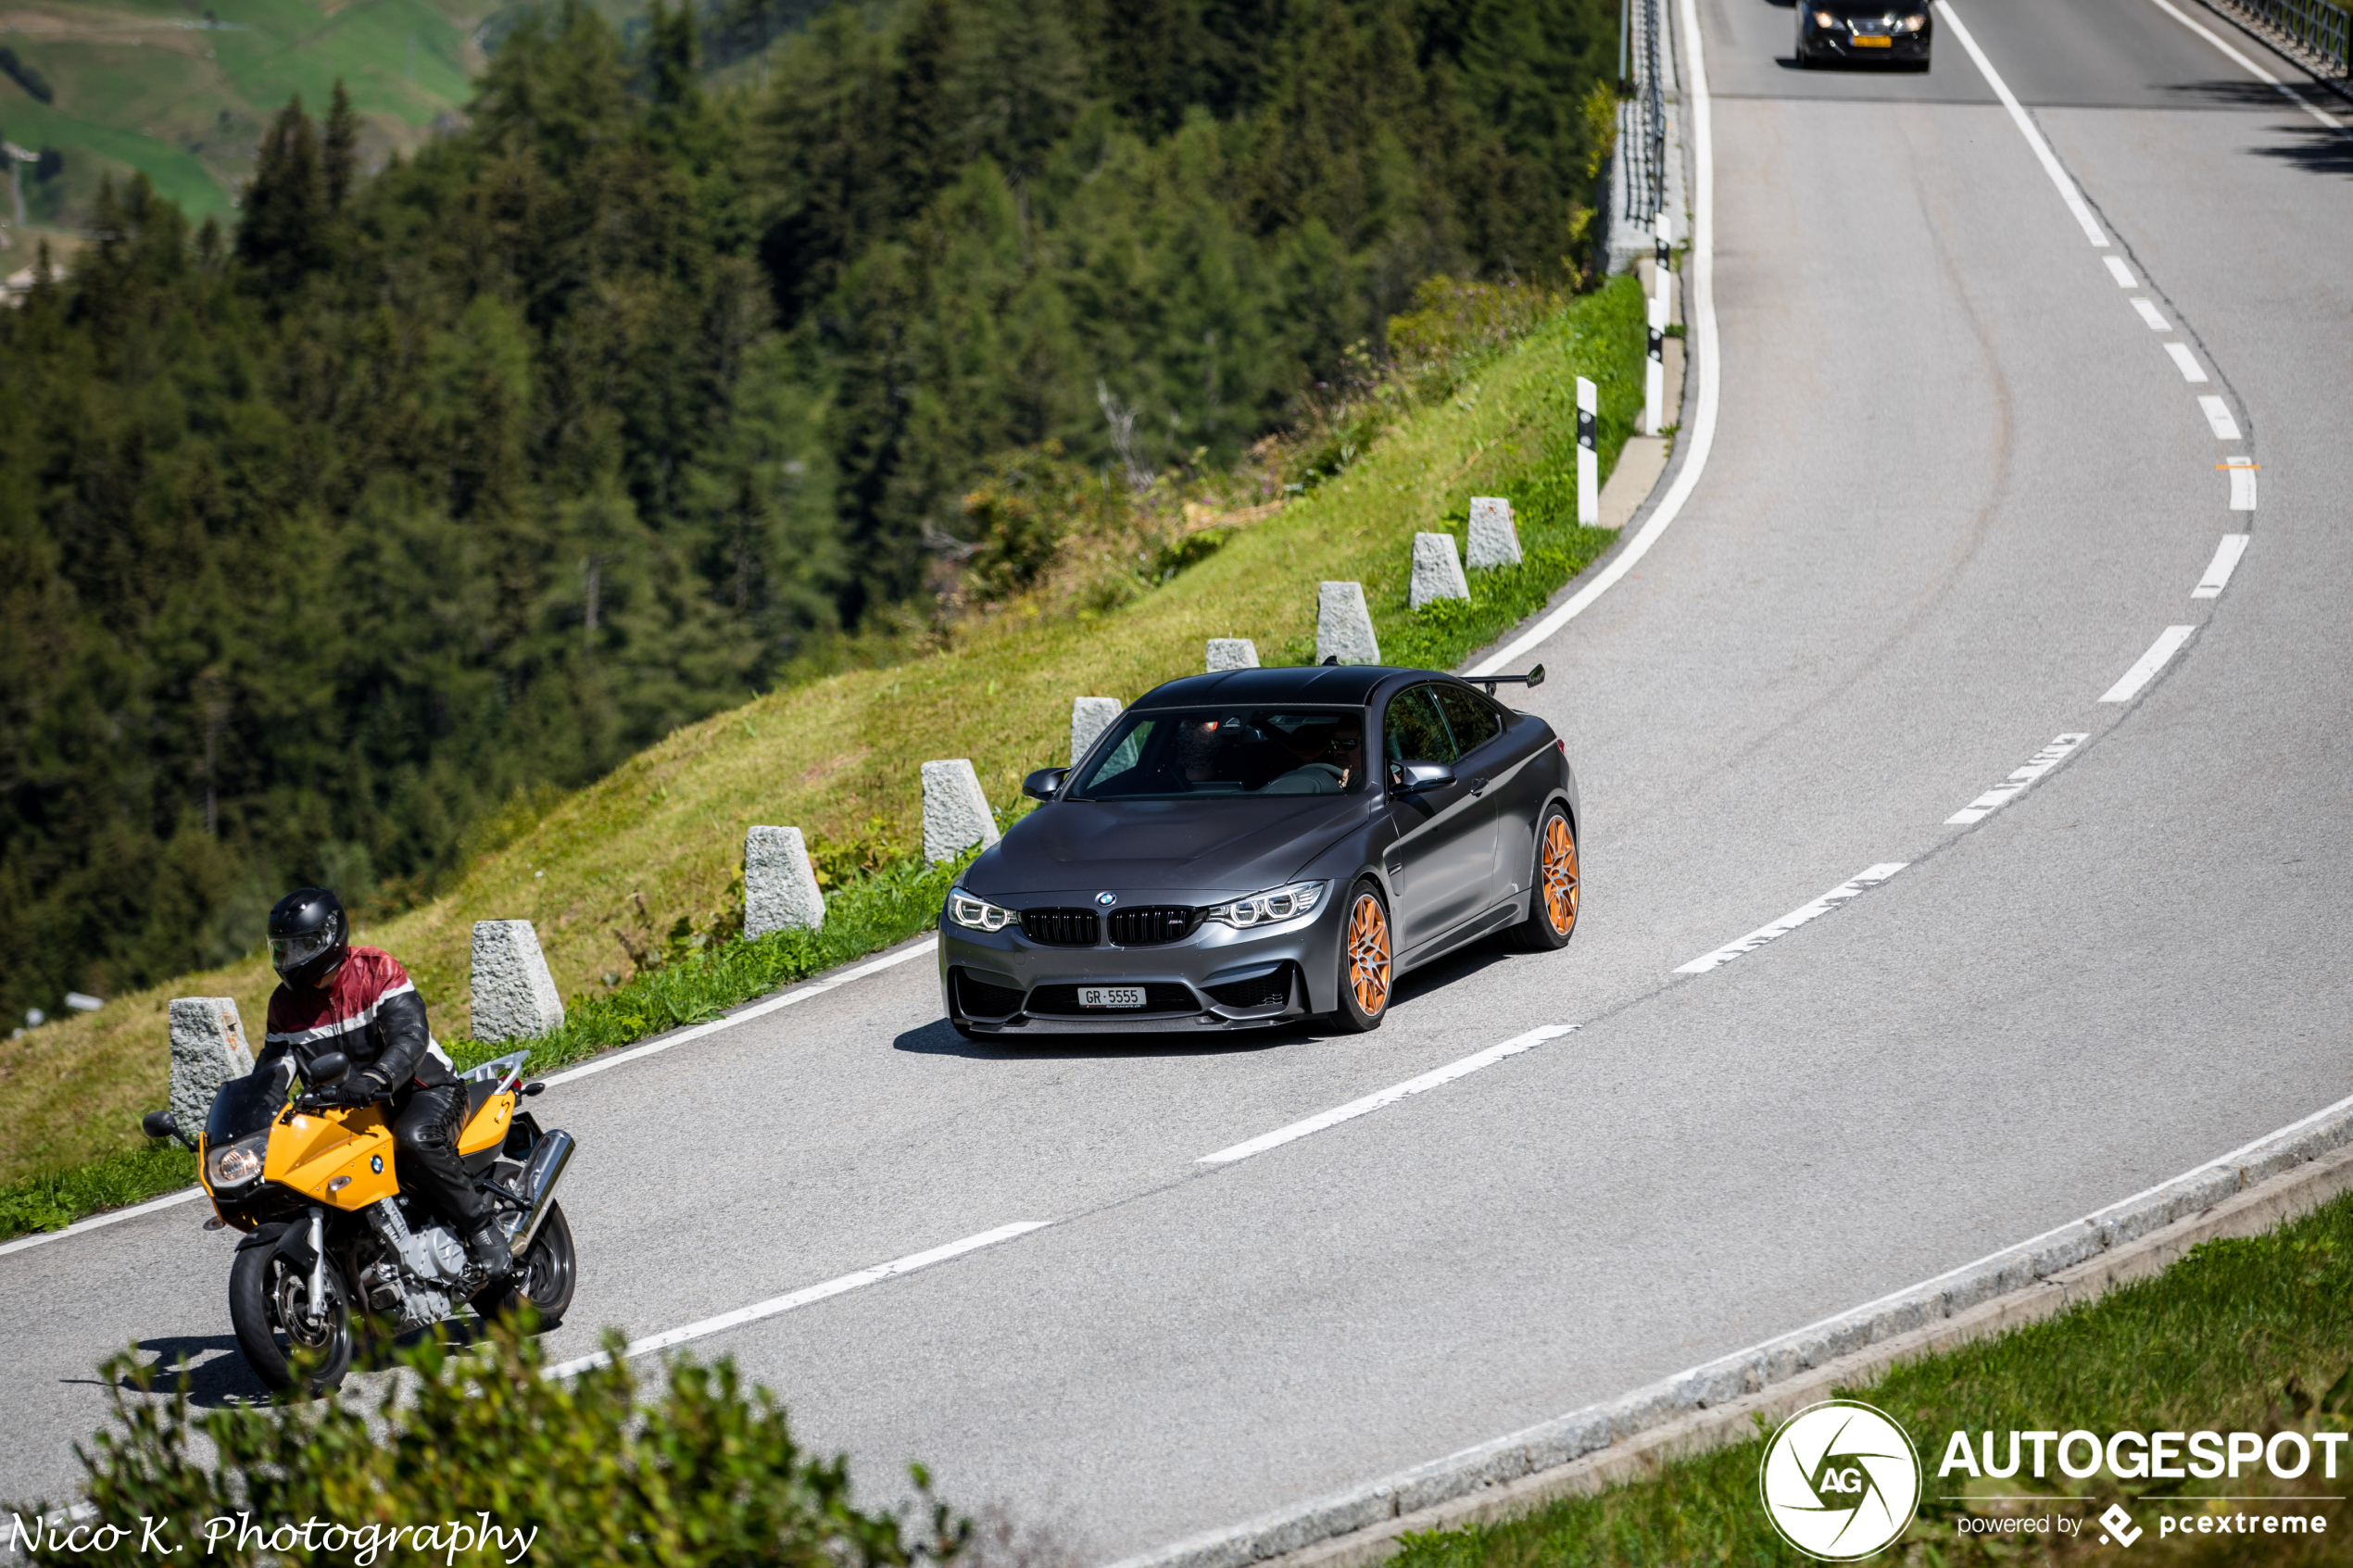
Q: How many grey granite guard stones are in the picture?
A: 9